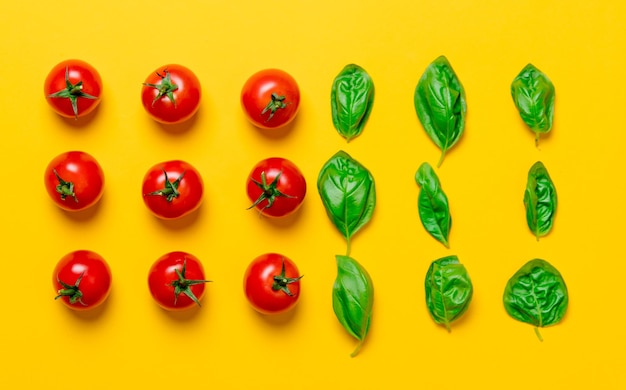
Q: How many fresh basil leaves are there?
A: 9